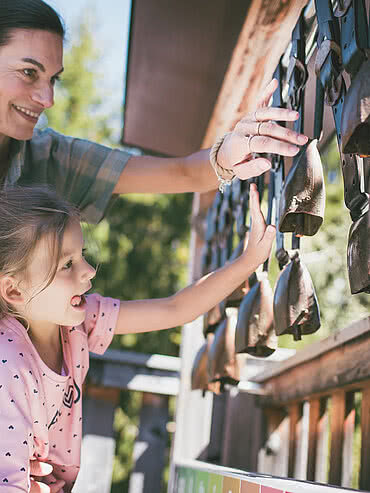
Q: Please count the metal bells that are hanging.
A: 9